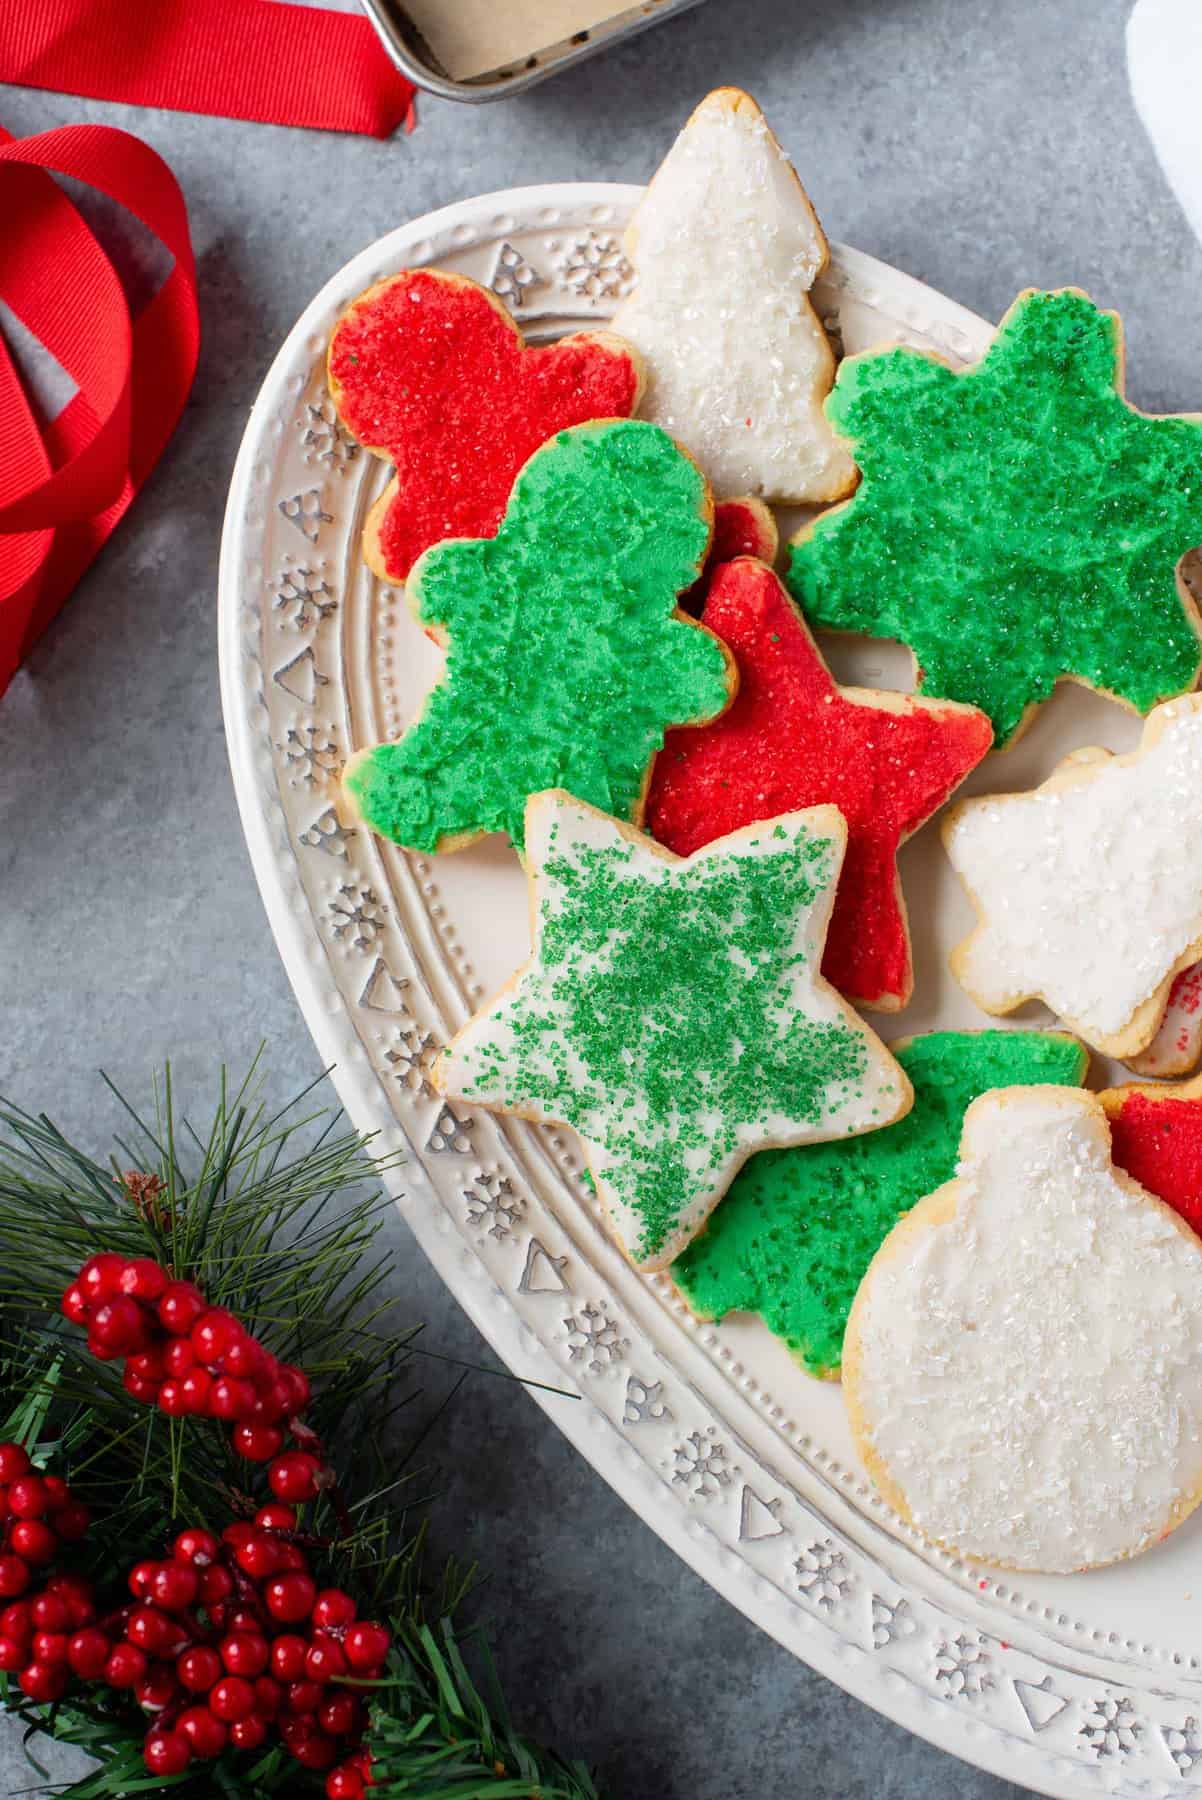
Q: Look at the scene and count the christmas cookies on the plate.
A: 11